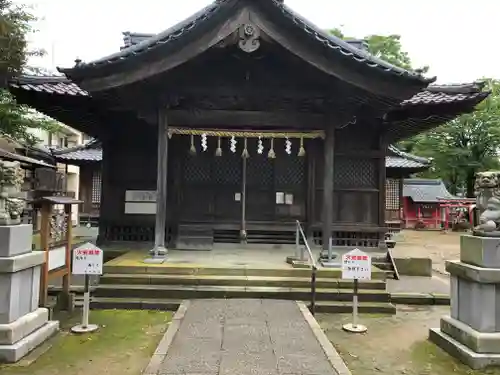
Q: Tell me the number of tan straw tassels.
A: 5